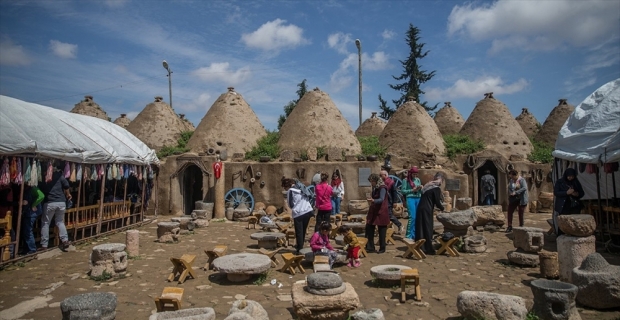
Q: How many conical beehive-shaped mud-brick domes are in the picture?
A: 12